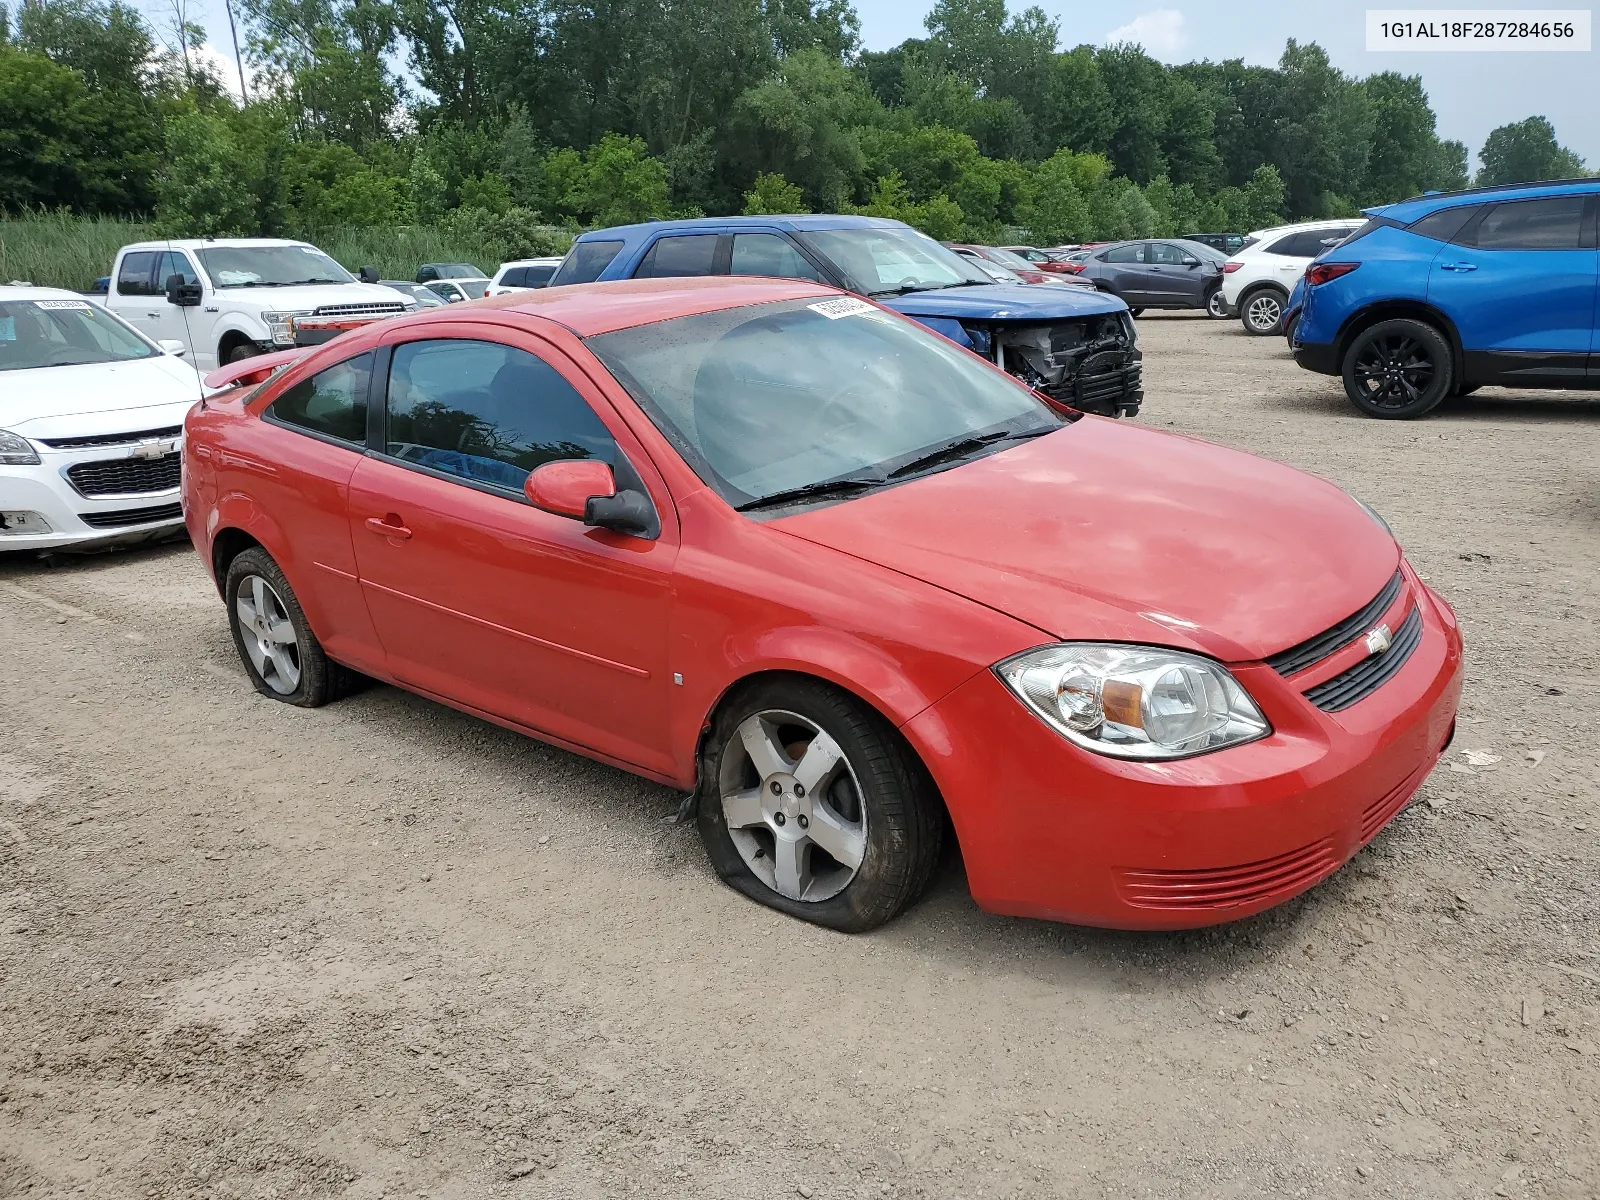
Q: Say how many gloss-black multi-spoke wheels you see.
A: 1